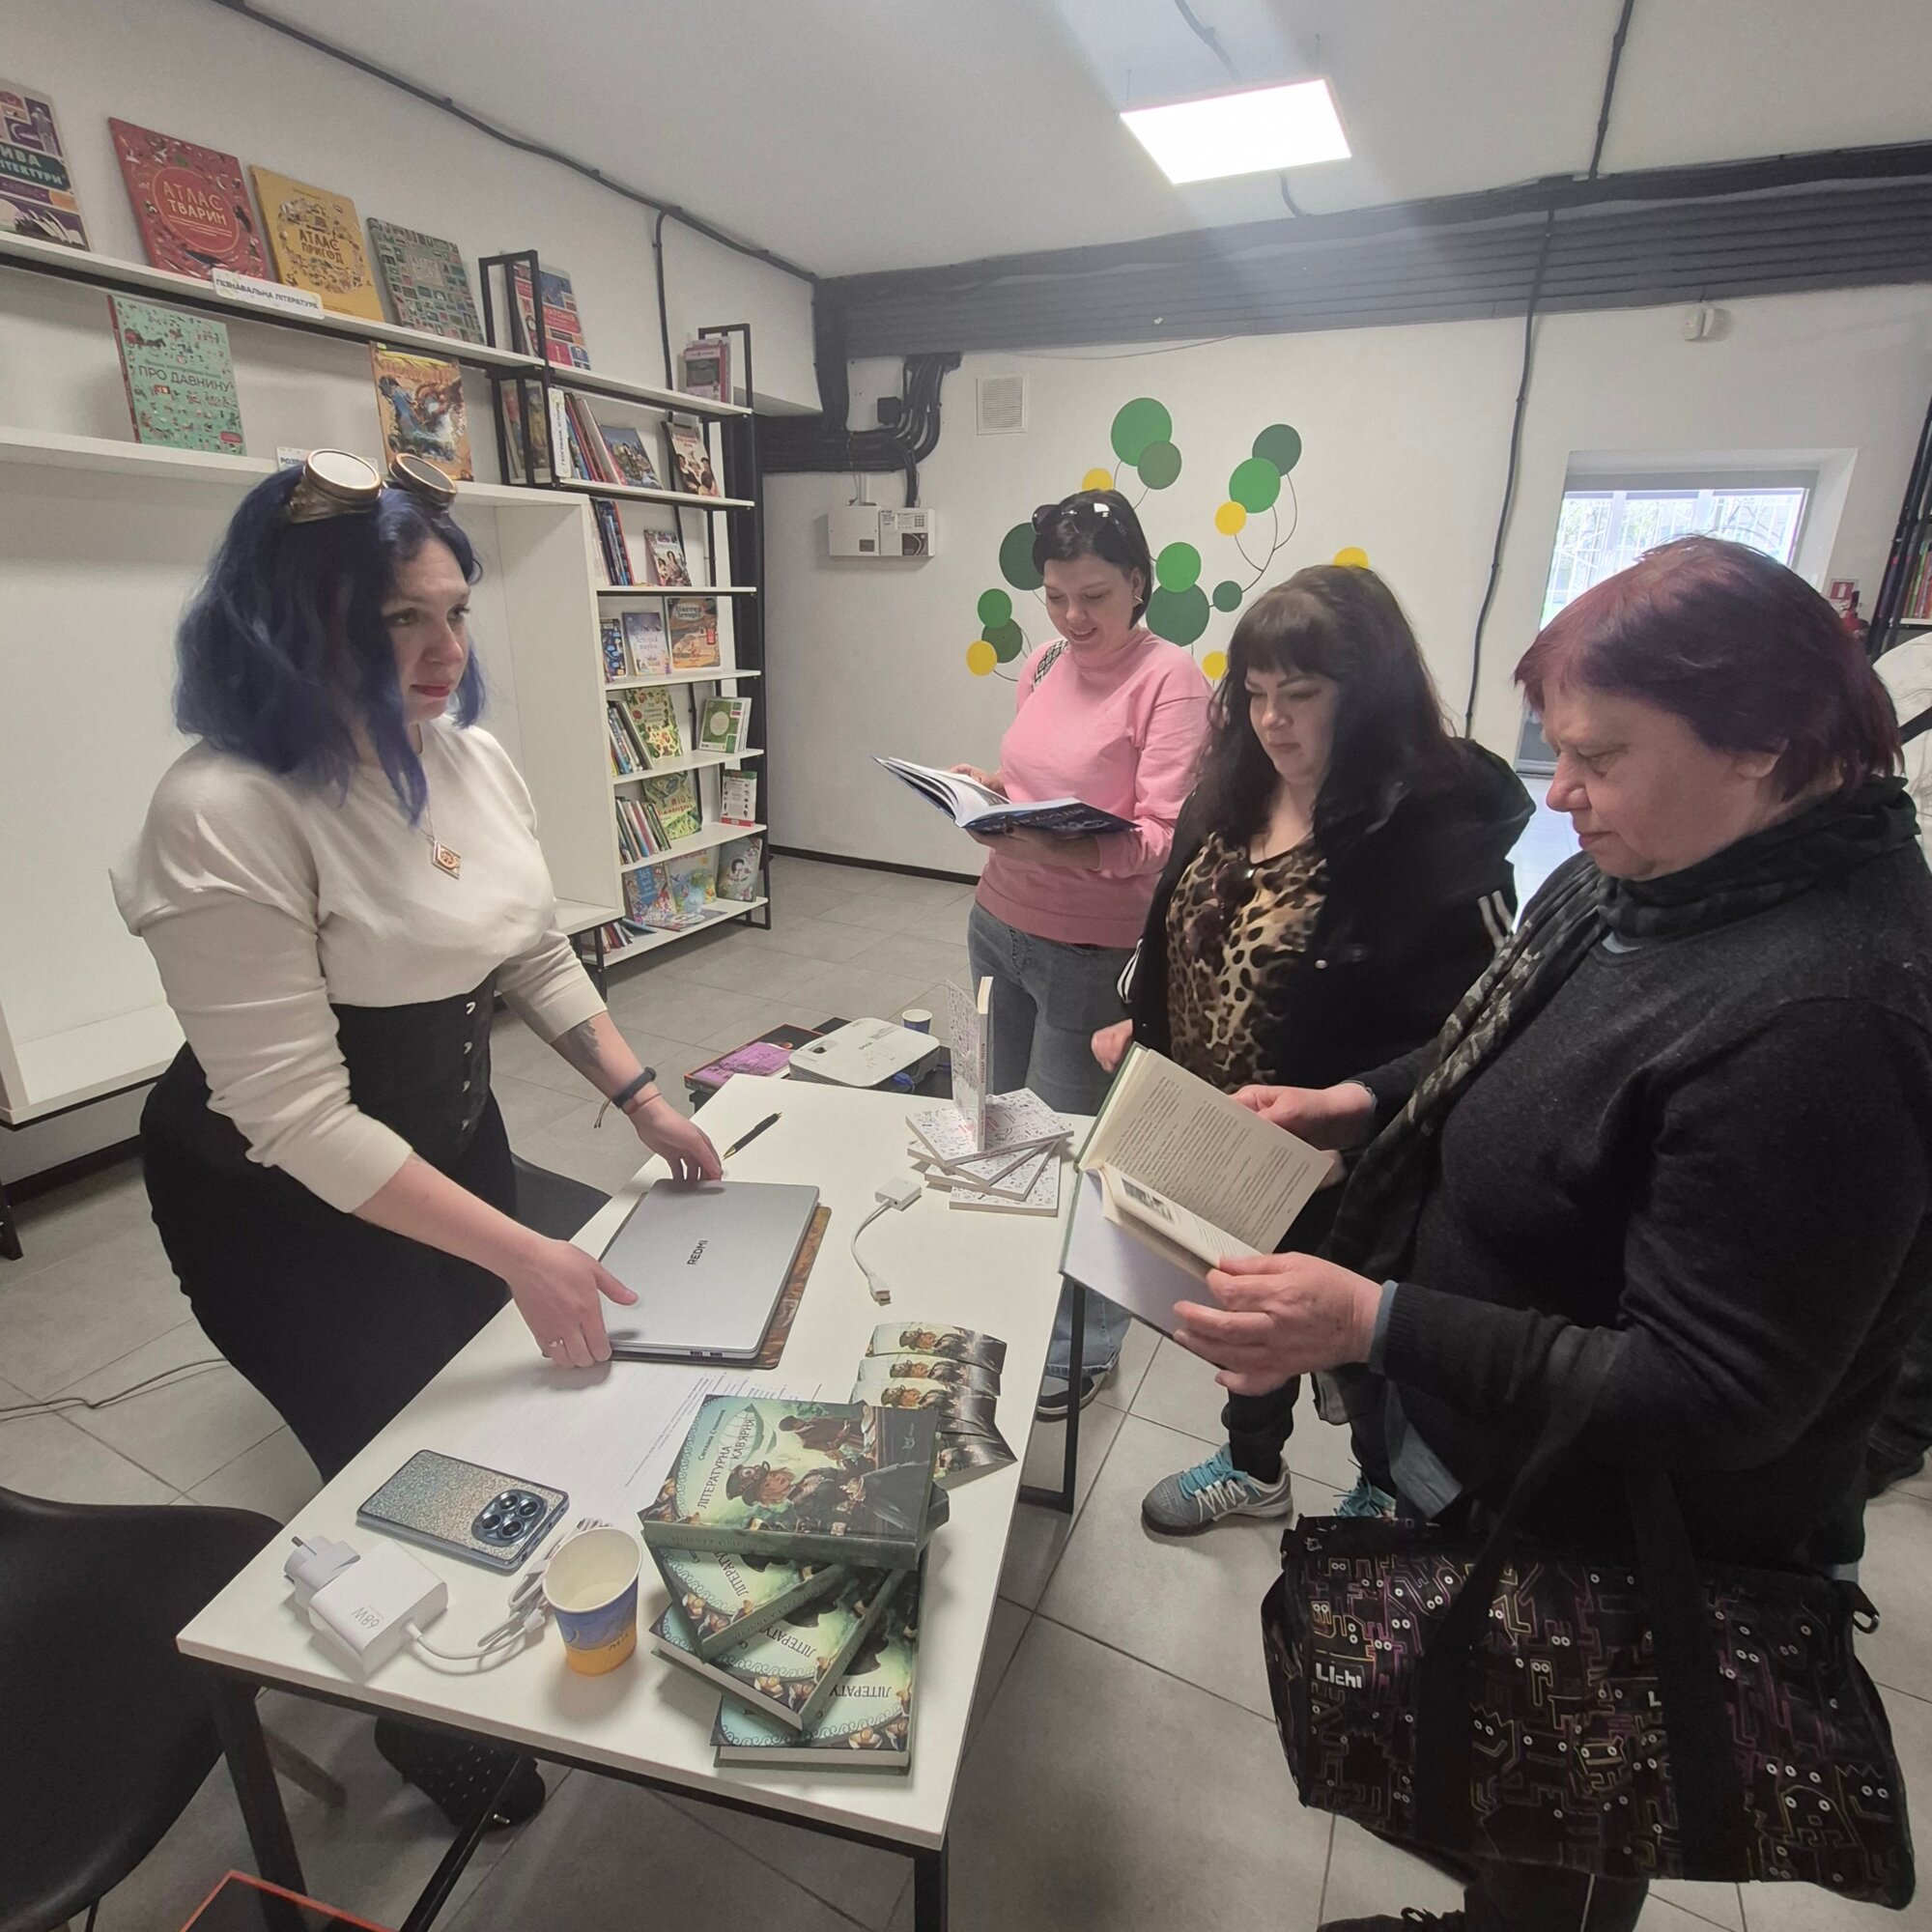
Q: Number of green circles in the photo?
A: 10